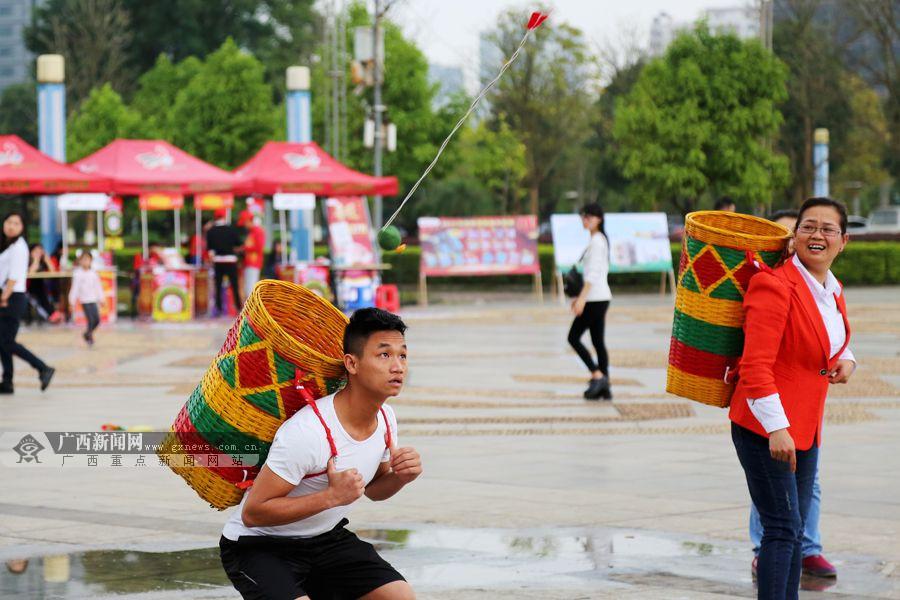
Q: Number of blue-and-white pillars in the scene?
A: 3